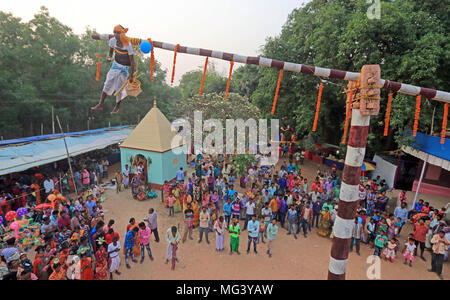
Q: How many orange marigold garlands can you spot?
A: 11